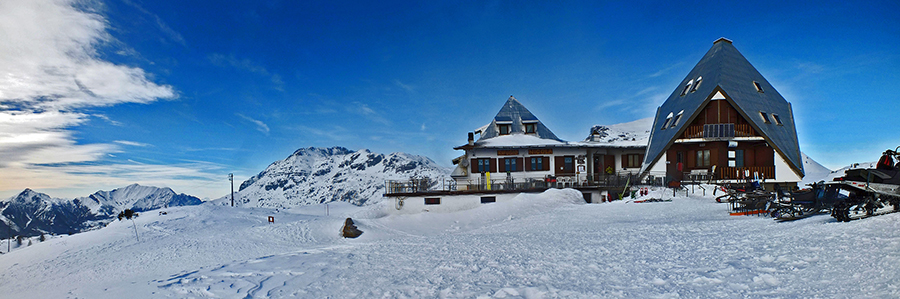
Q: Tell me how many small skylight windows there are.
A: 7